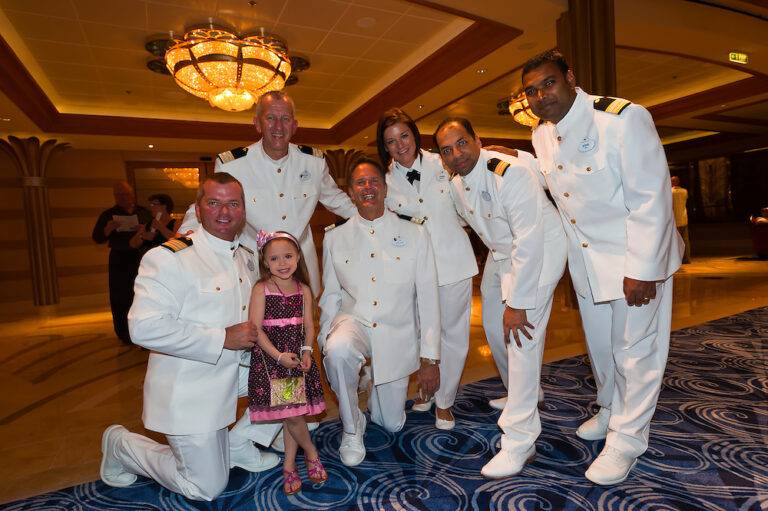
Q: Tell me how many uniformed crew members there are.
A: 6